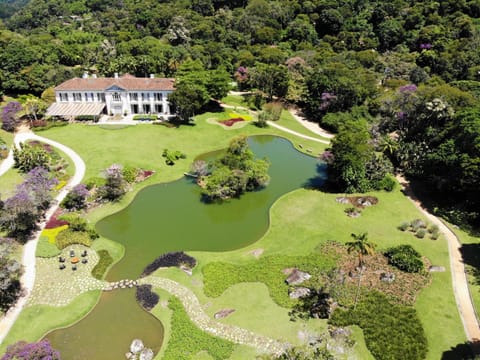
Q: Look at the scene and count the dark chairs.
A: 6